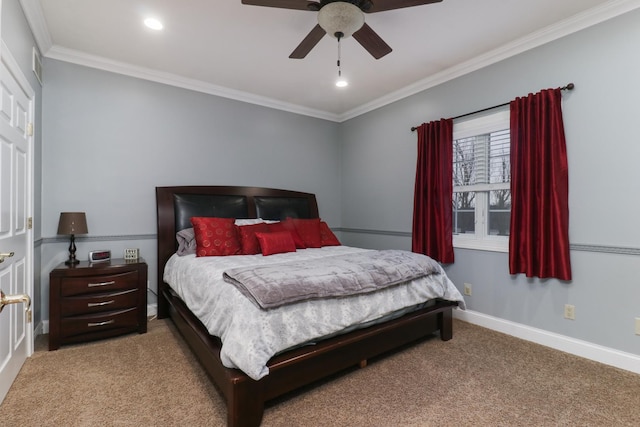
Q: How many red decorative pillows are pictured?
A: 6